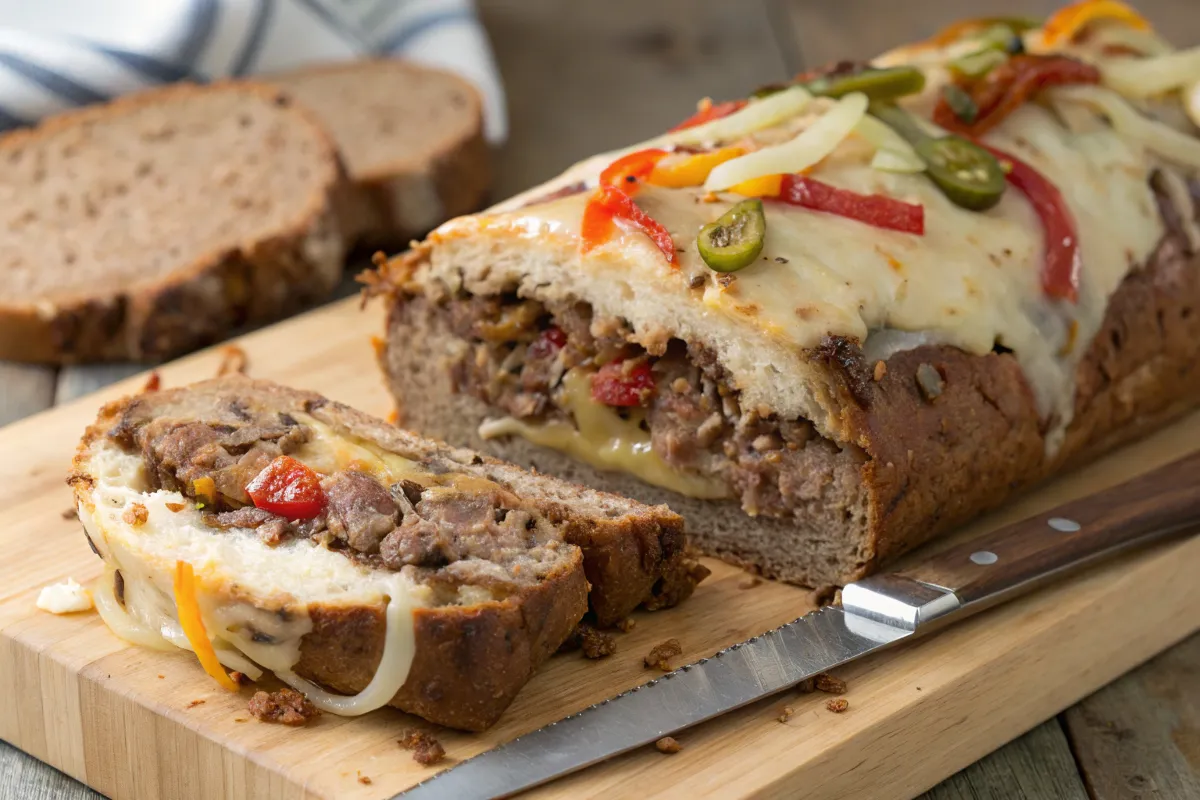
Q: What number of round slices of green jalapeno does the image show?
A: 2